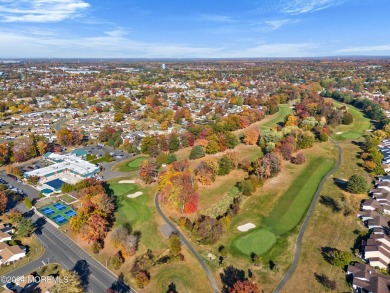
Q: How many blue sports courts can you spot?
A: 4